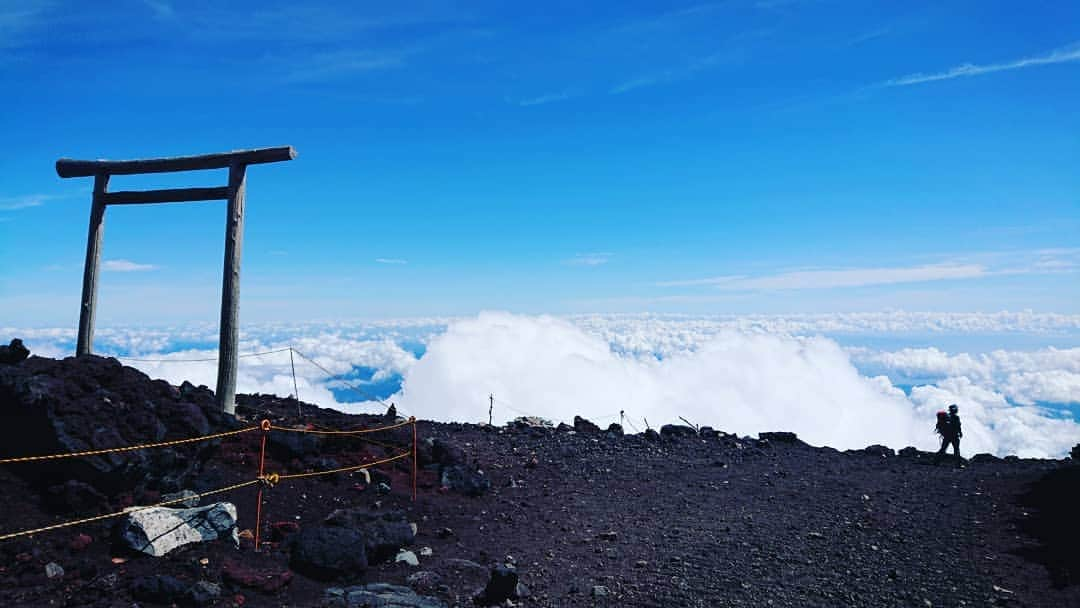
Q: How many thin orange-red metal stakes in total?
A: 2